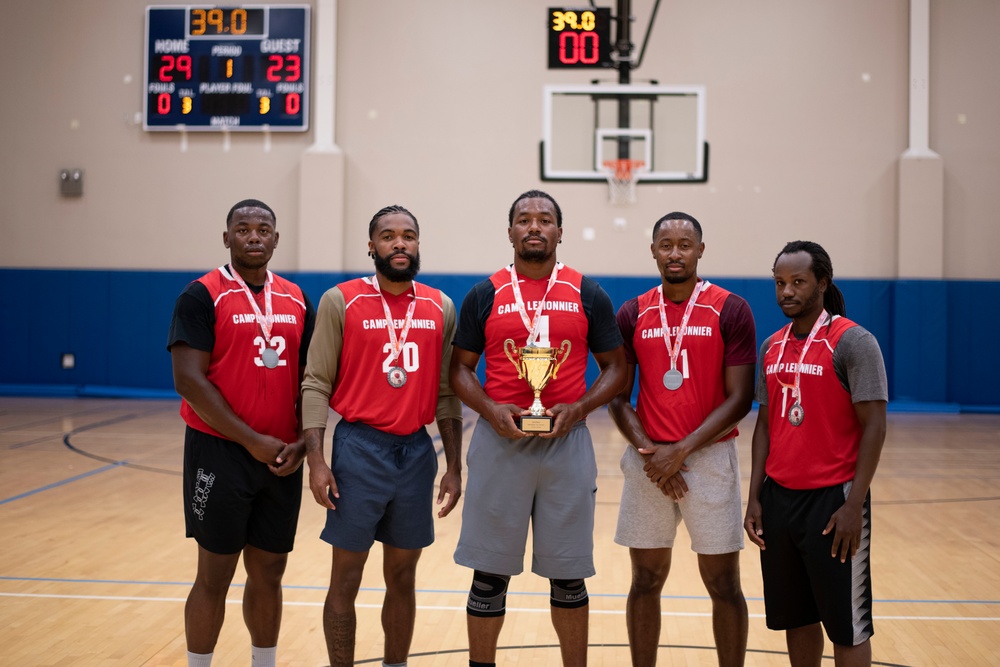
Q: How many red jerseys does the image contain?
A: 5